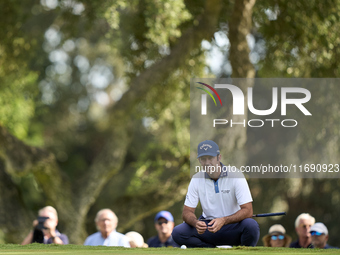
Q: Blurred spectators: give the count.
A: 7